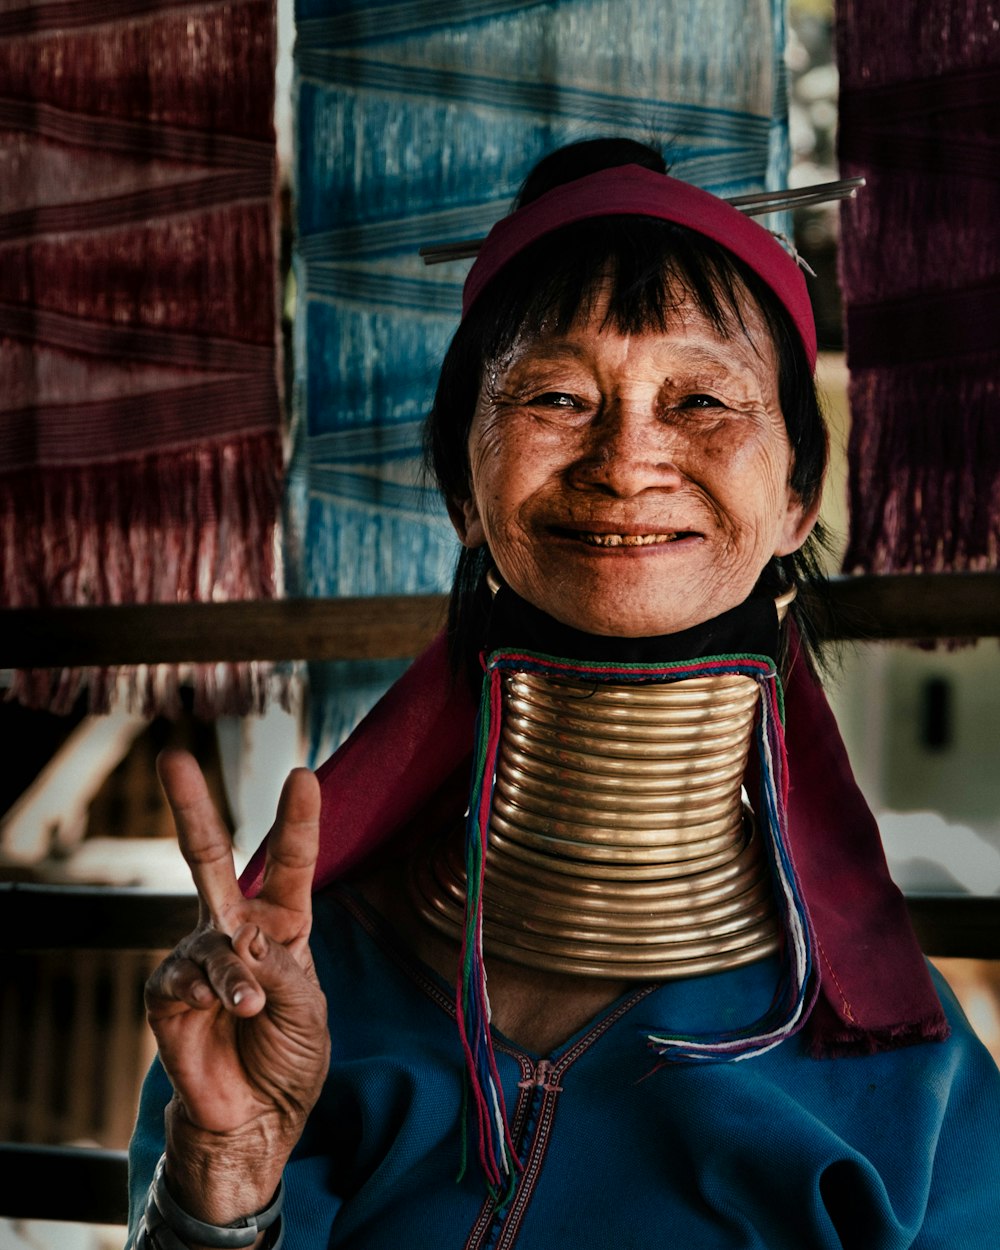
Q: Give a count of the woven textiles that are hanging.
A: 3